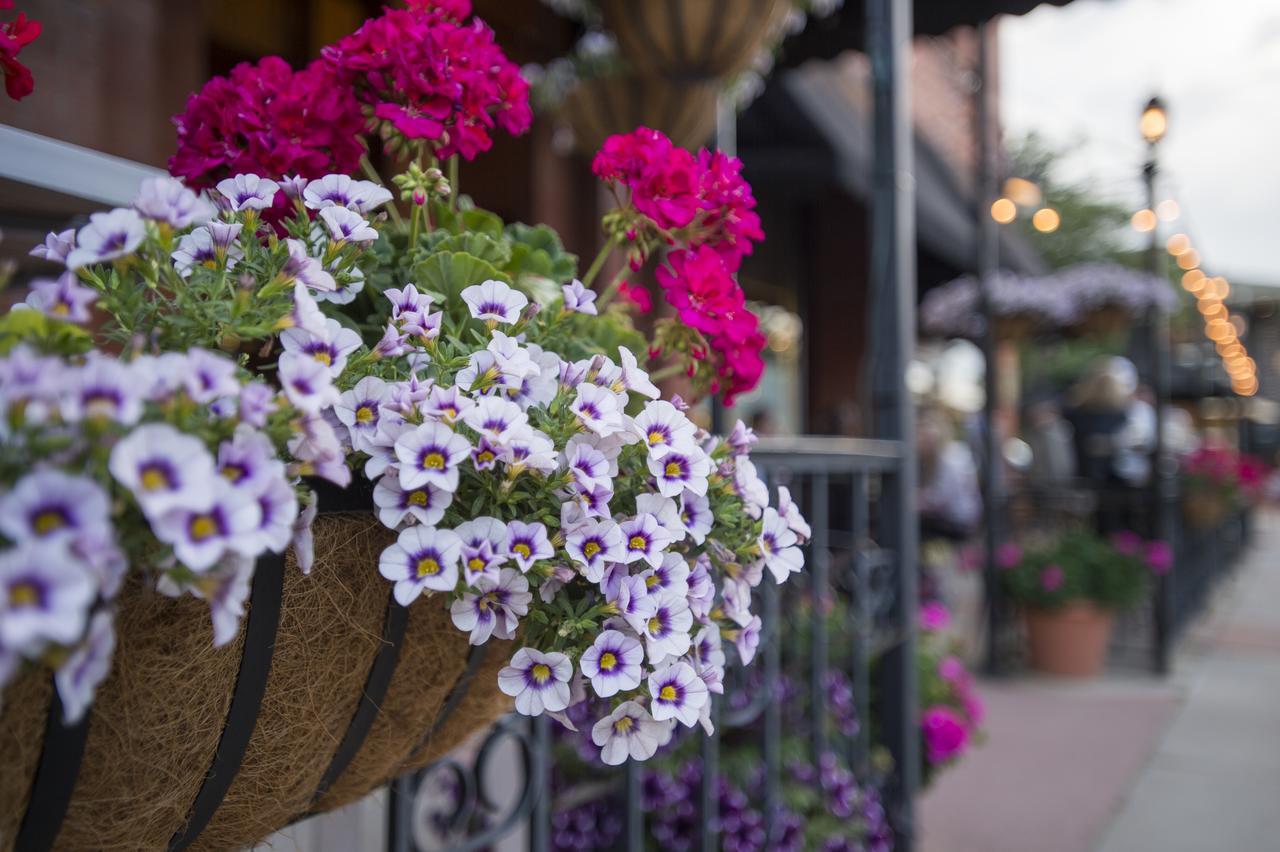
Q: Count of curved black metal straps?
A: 4